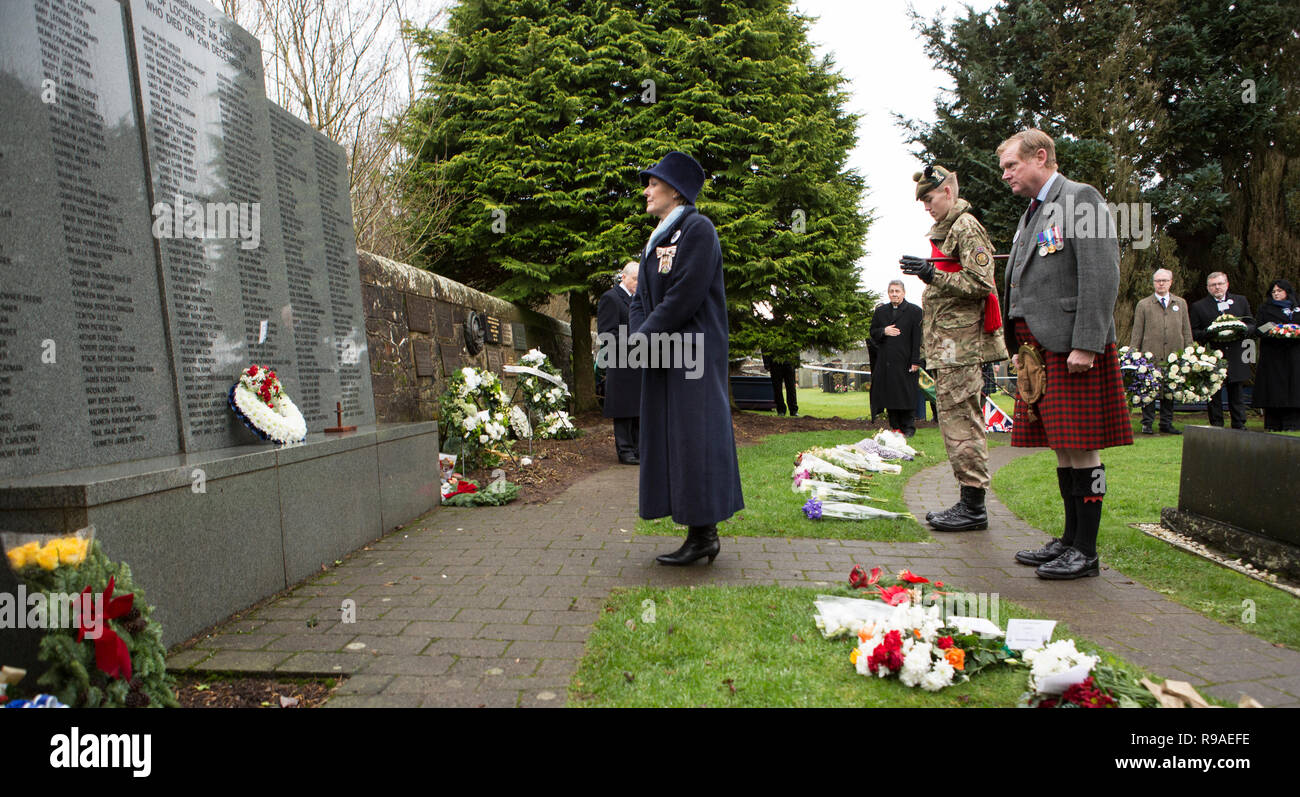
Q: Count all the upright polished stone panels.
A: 3